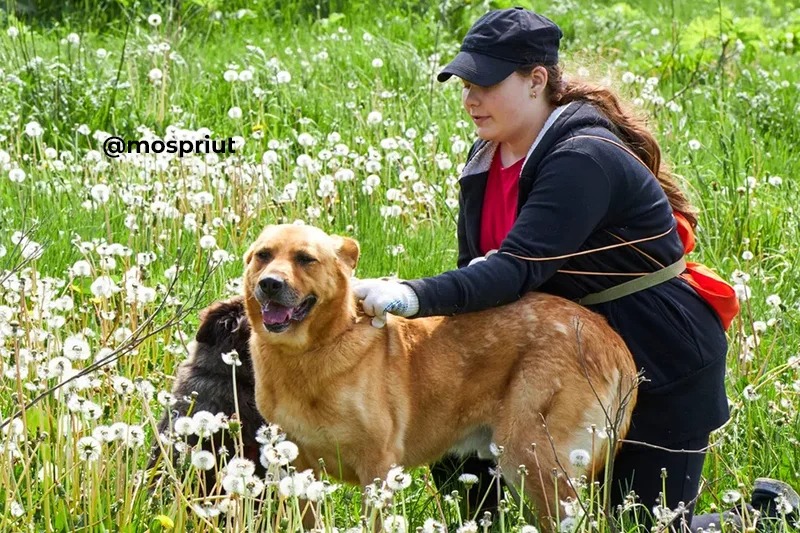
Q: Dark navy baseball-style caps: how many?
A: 1